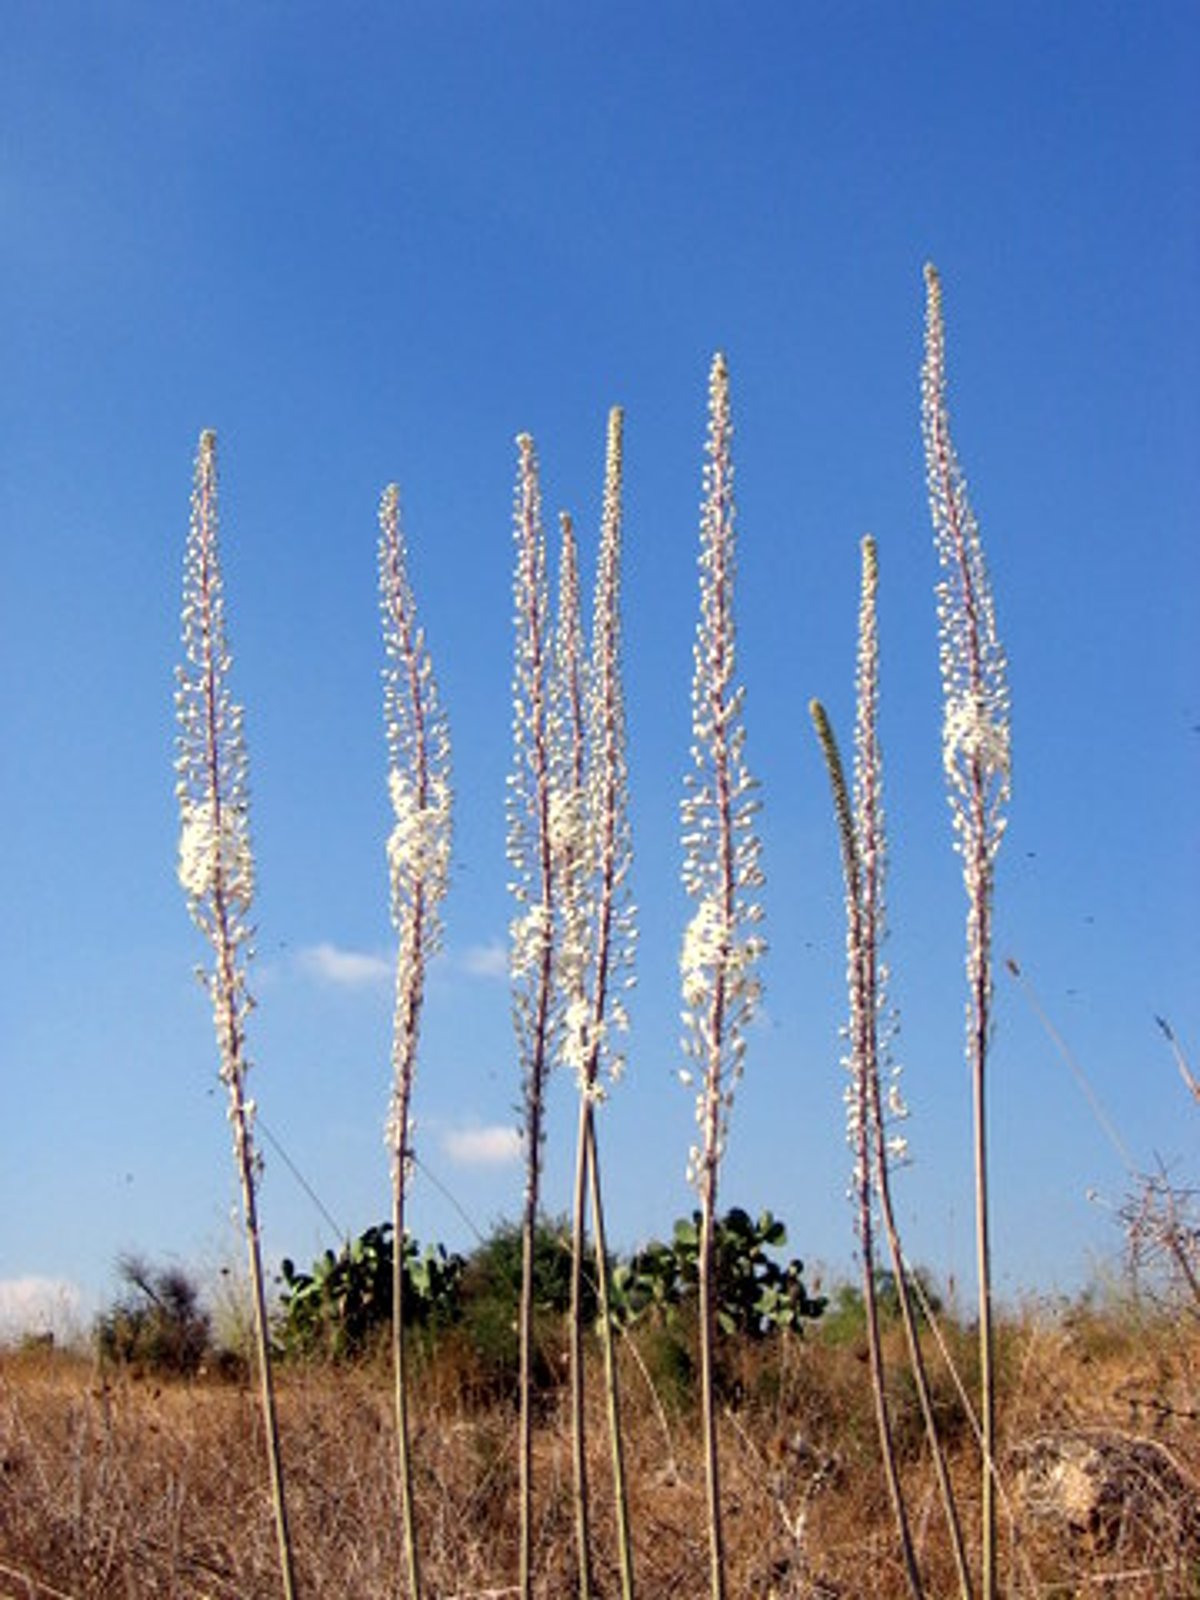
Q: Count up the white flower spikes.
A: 9